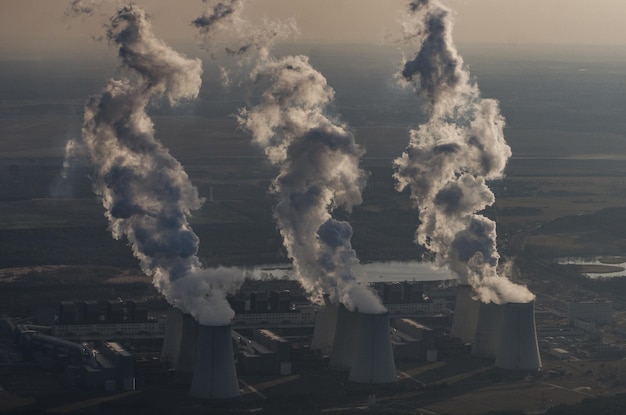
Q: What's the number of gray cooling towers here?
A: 9